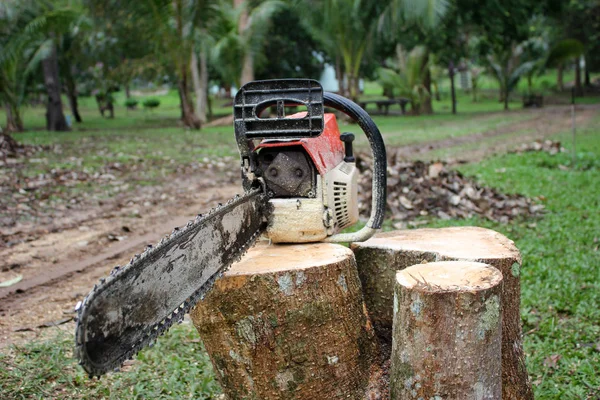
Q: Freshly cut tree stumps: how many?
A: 3